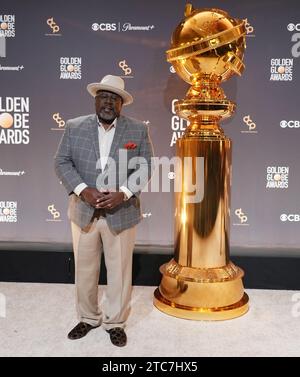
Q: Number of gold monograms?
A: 7